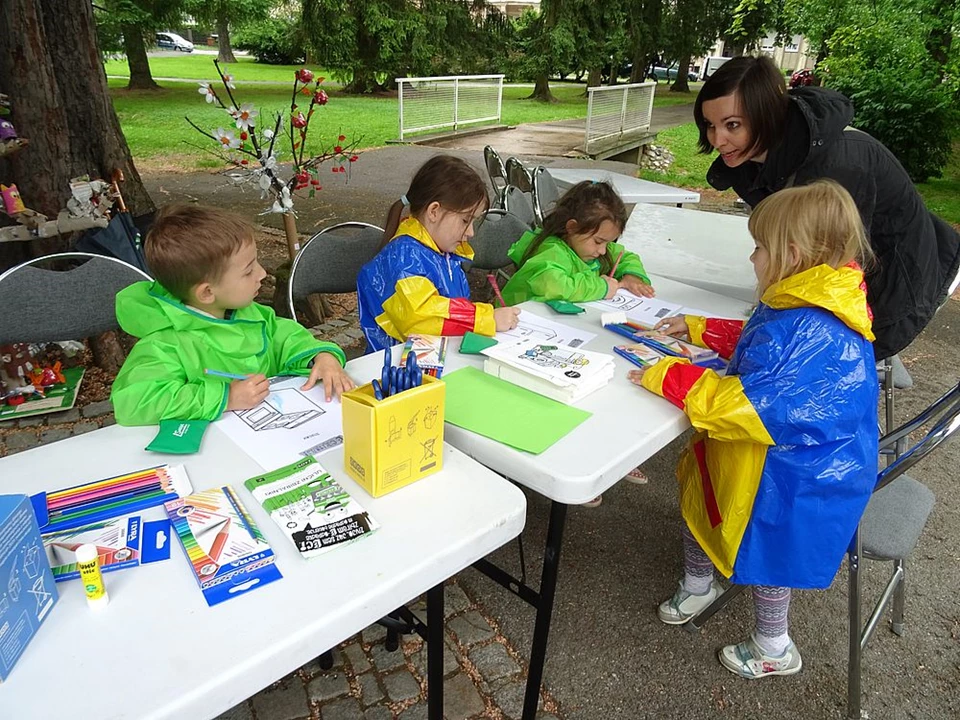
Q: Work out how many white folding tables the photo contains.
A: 4